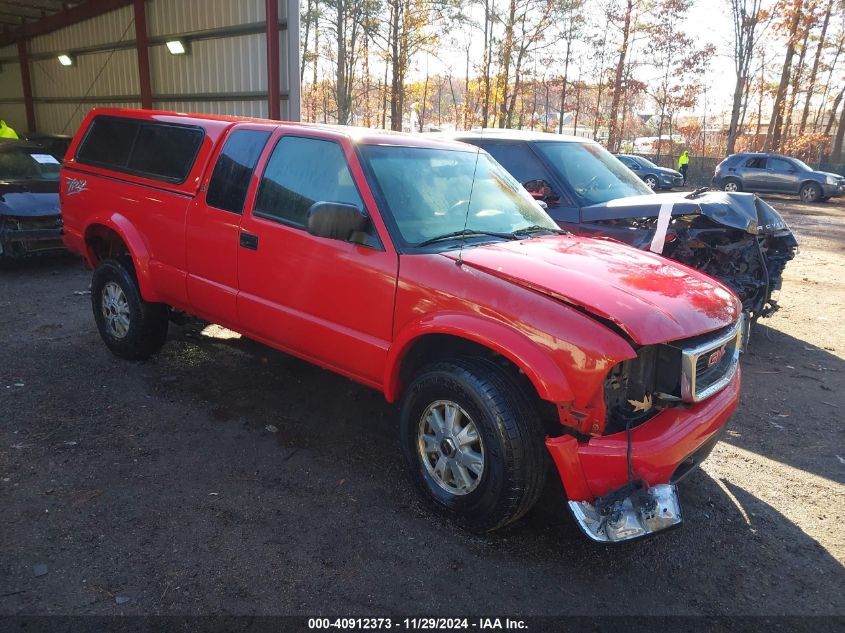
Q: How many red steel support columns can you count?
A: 3